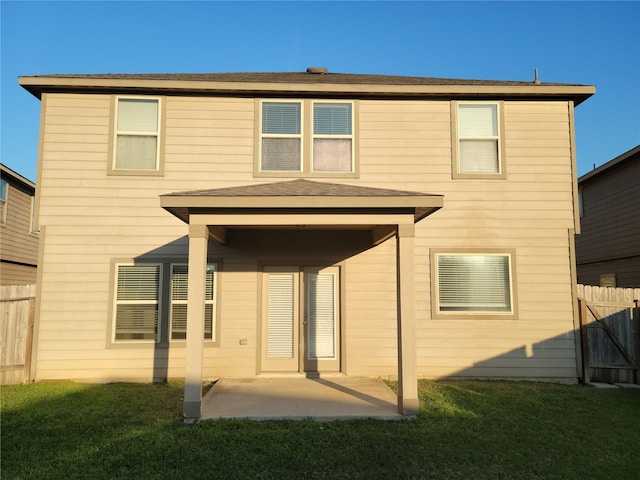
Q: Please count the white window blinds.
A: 9